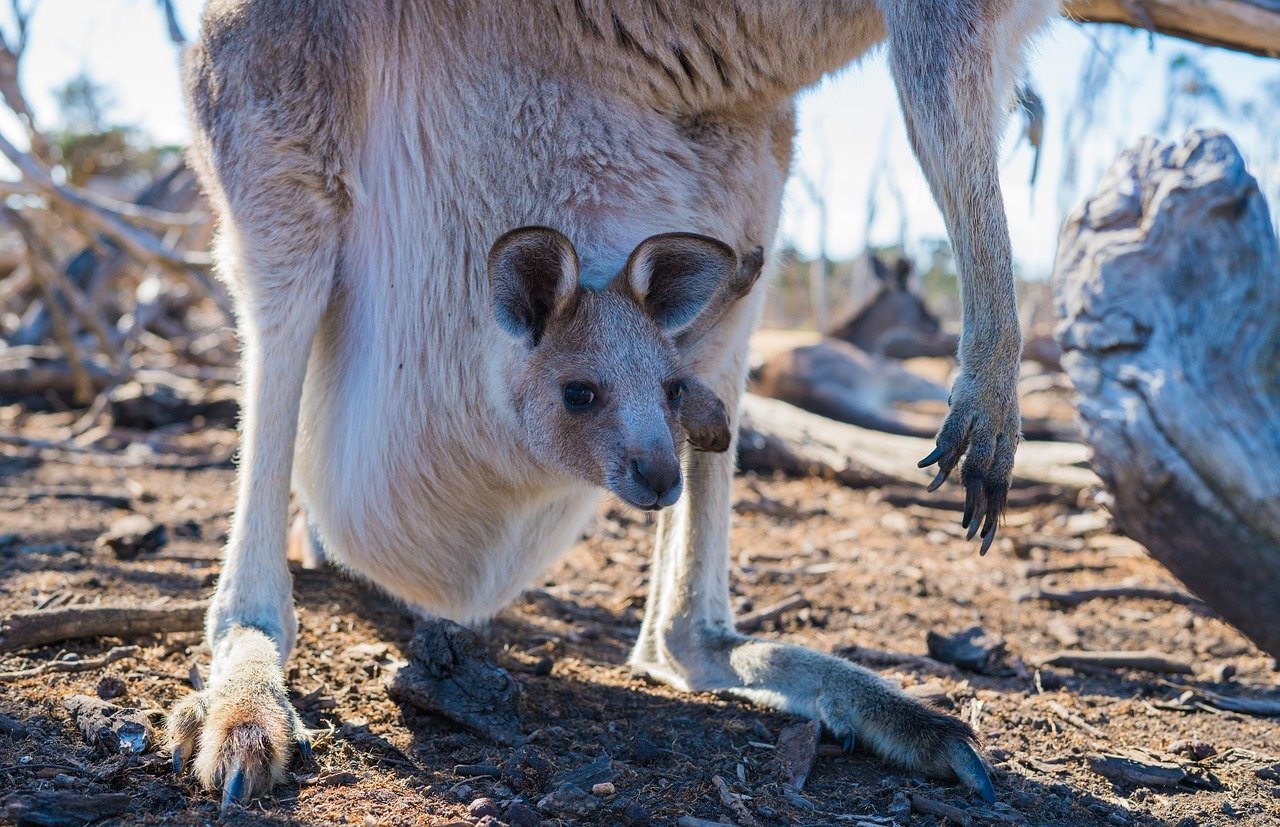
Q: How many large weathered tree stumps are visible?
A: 1